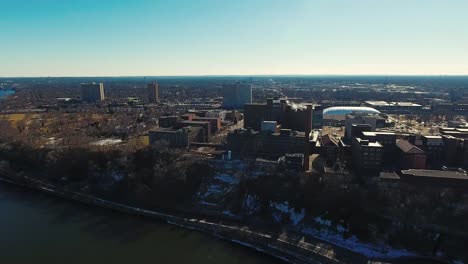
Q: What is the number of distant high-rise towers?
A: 3